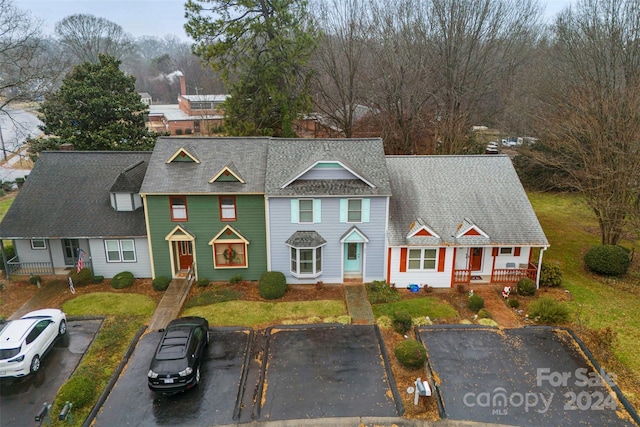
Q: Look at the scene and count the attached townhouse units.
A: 4